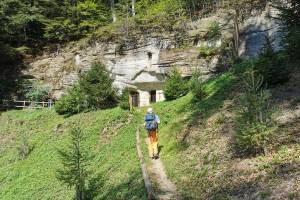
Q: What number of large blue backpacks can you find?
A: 1